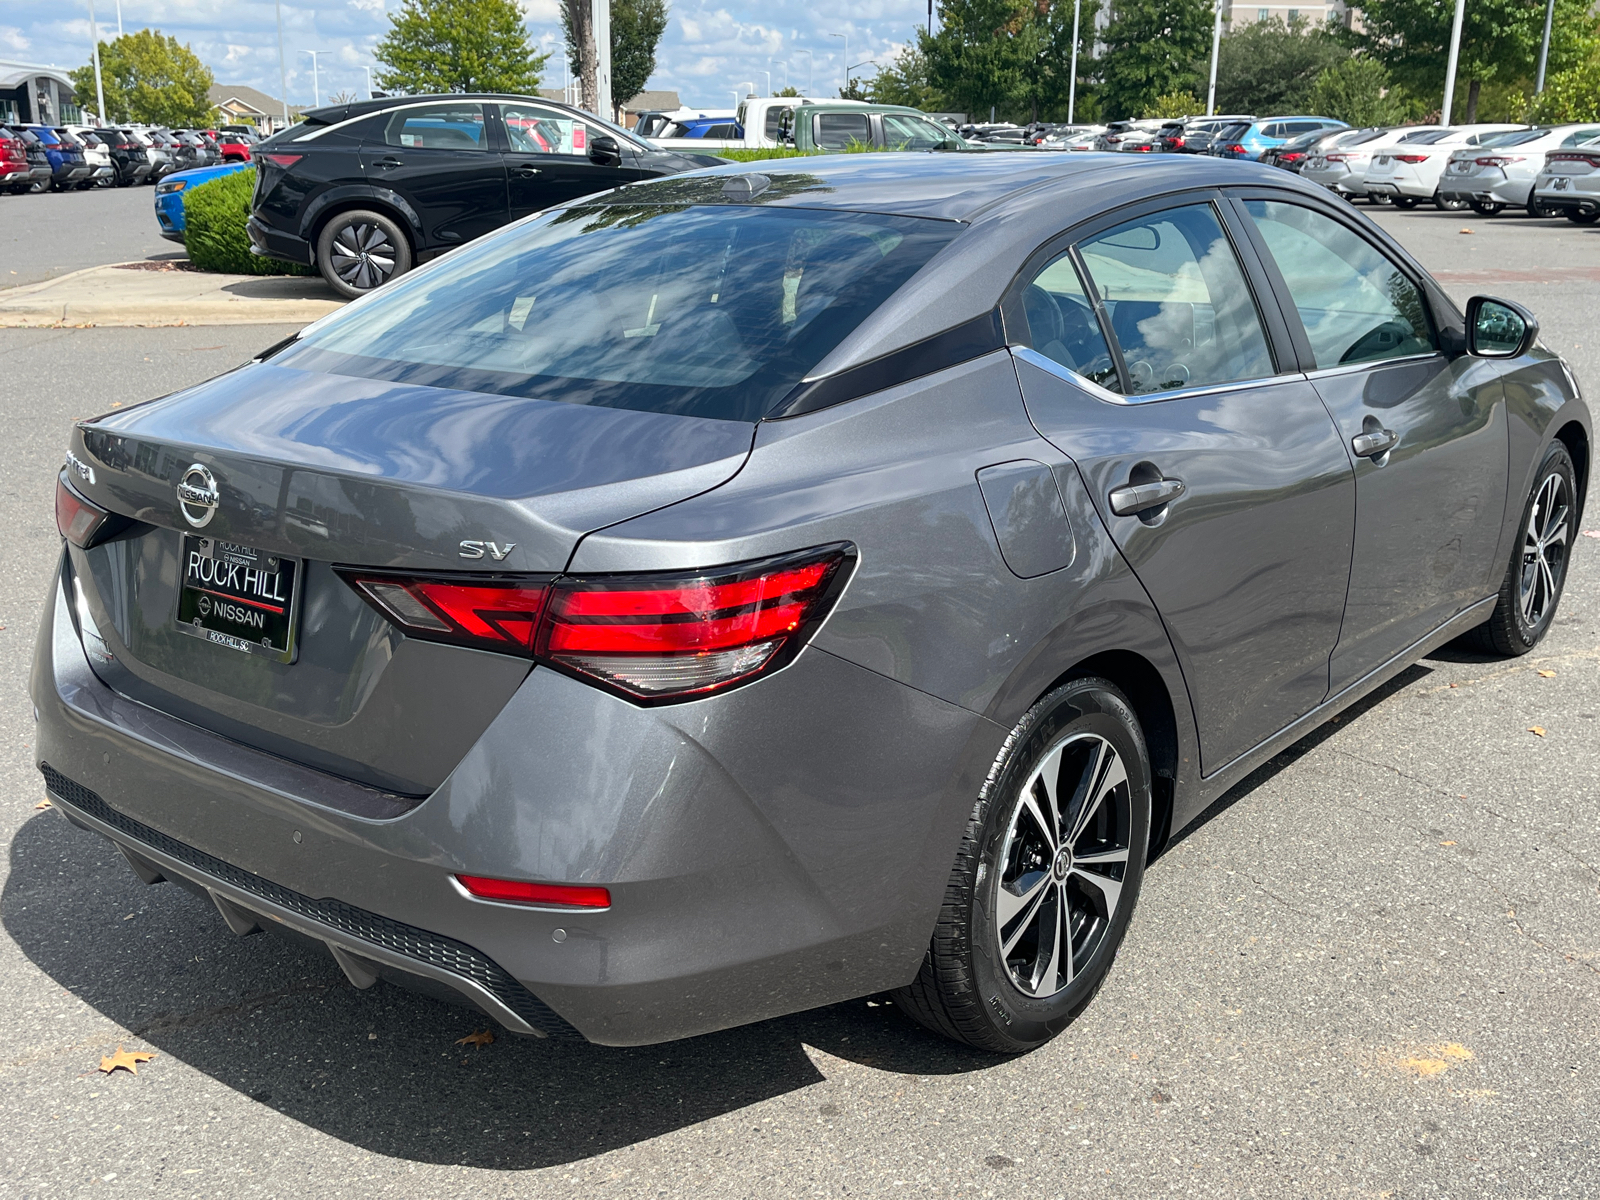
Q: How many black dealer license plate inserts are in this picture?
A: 1